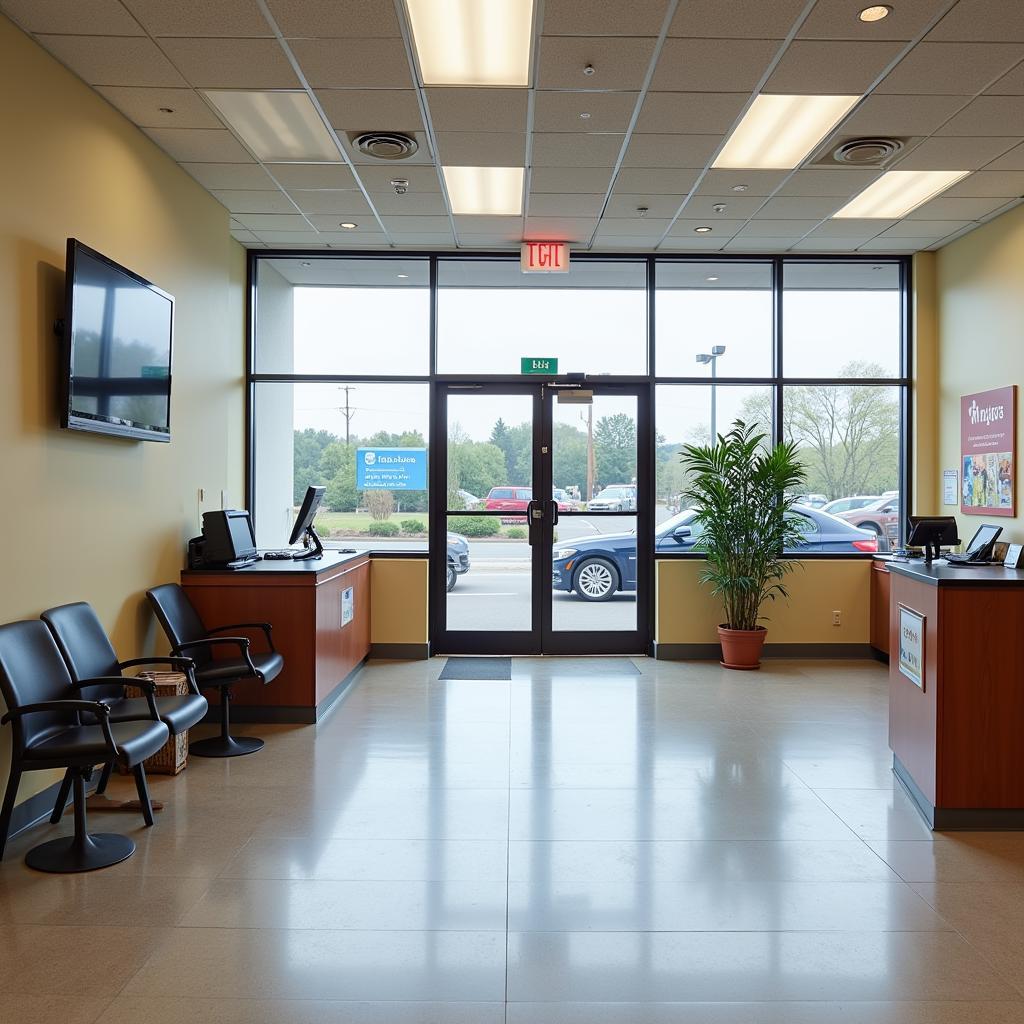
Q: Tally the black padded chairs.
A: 3